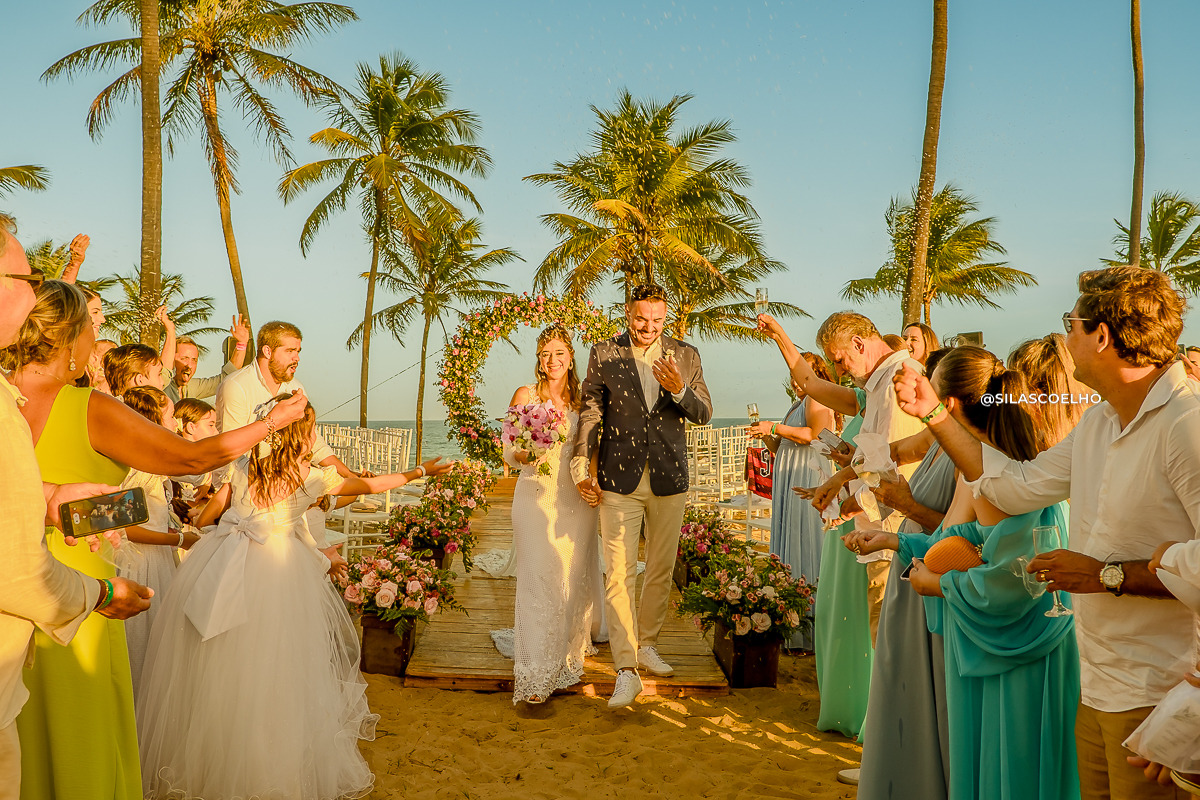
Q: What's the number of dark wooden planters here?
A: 4